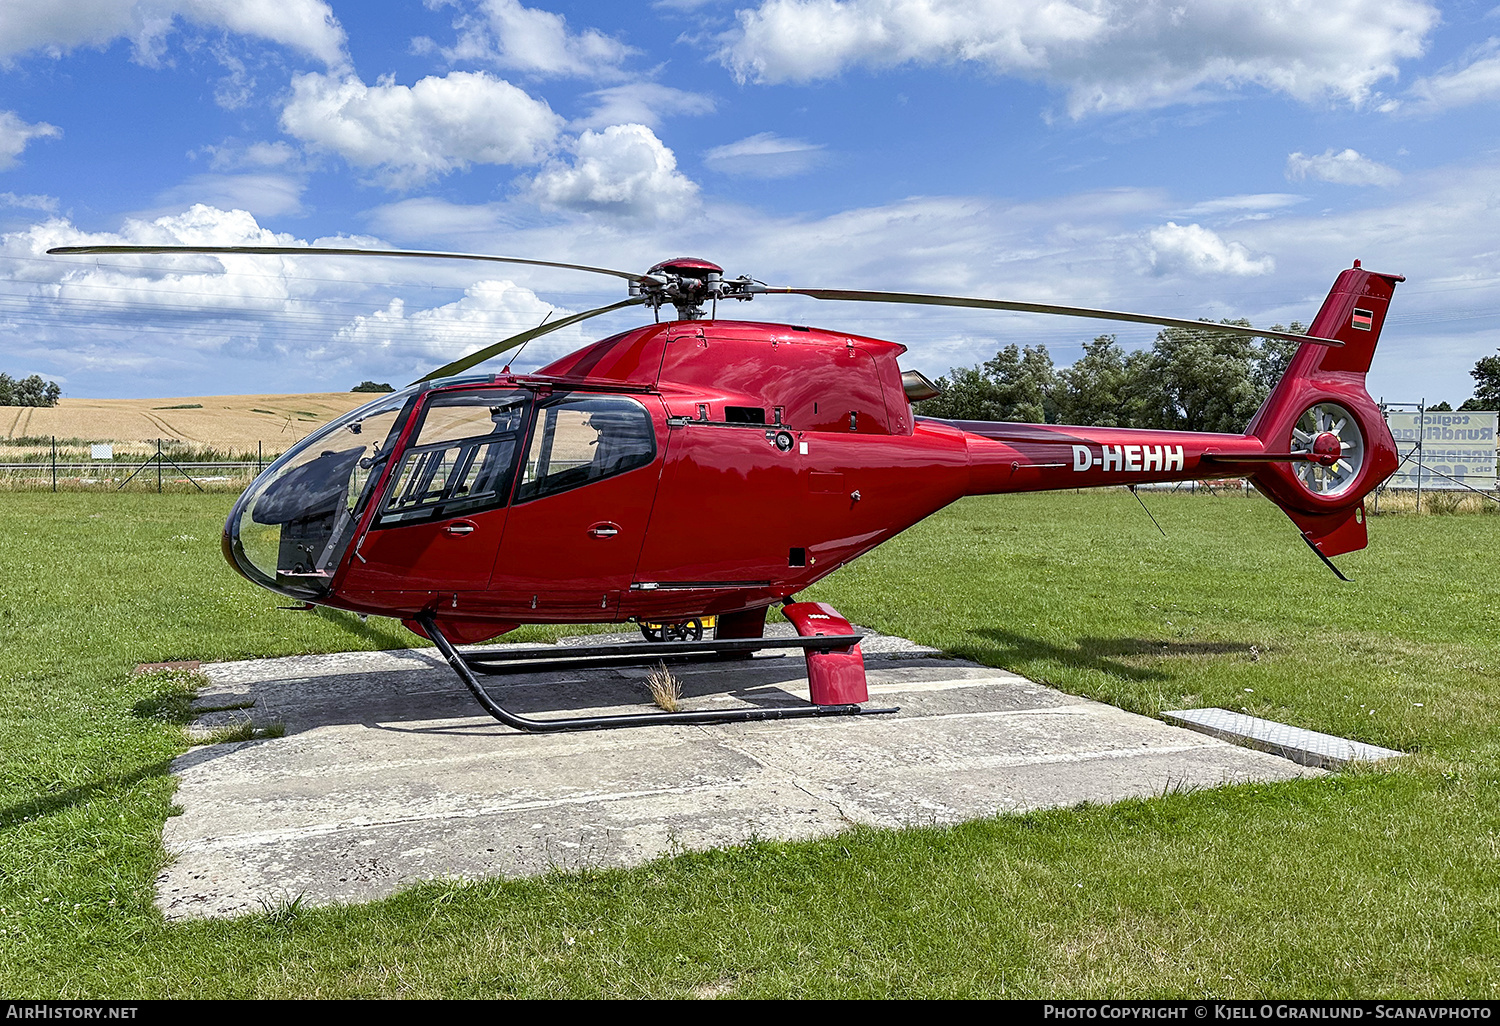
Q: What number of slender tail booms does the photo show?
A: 1